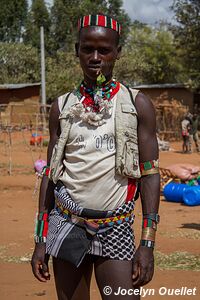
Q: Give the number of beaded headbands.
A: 1